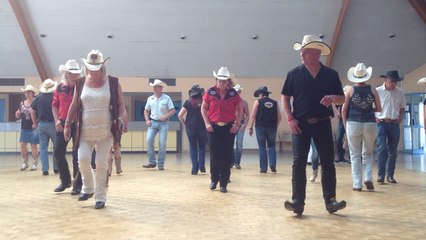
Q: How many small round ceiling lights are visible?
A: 6